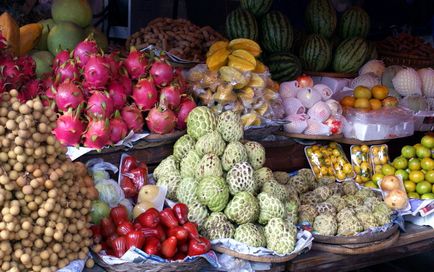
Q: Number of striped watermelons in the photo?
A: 8